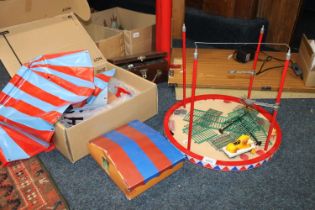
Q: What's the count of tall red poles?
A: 4